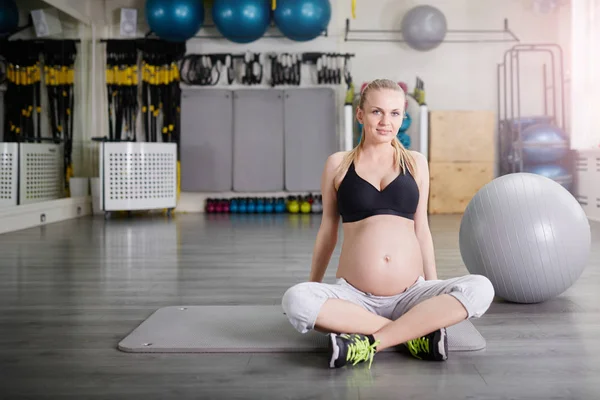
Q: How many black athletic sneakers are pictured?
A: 2